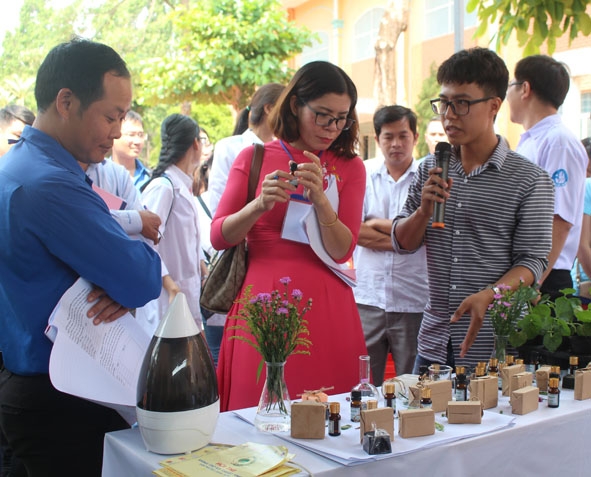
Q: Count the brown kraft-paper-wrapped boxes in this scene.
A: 11